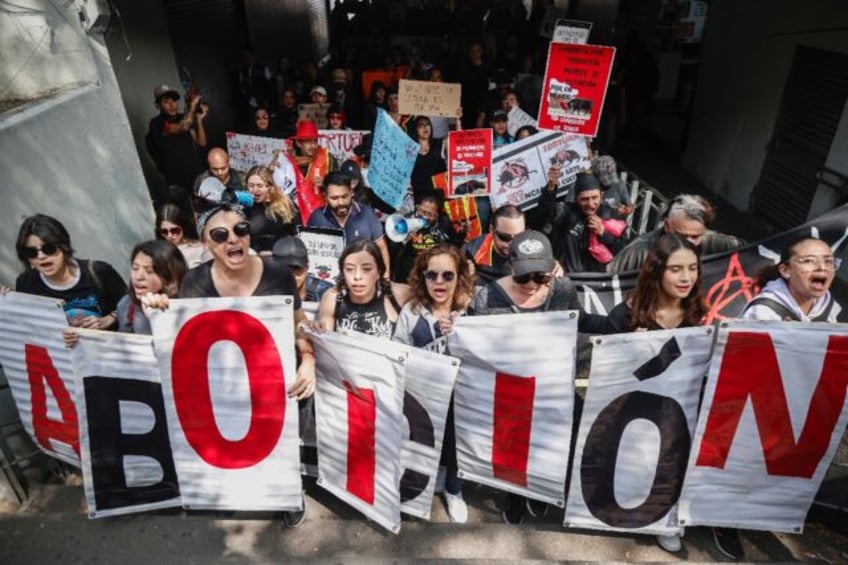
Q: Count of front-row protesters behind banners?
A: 8